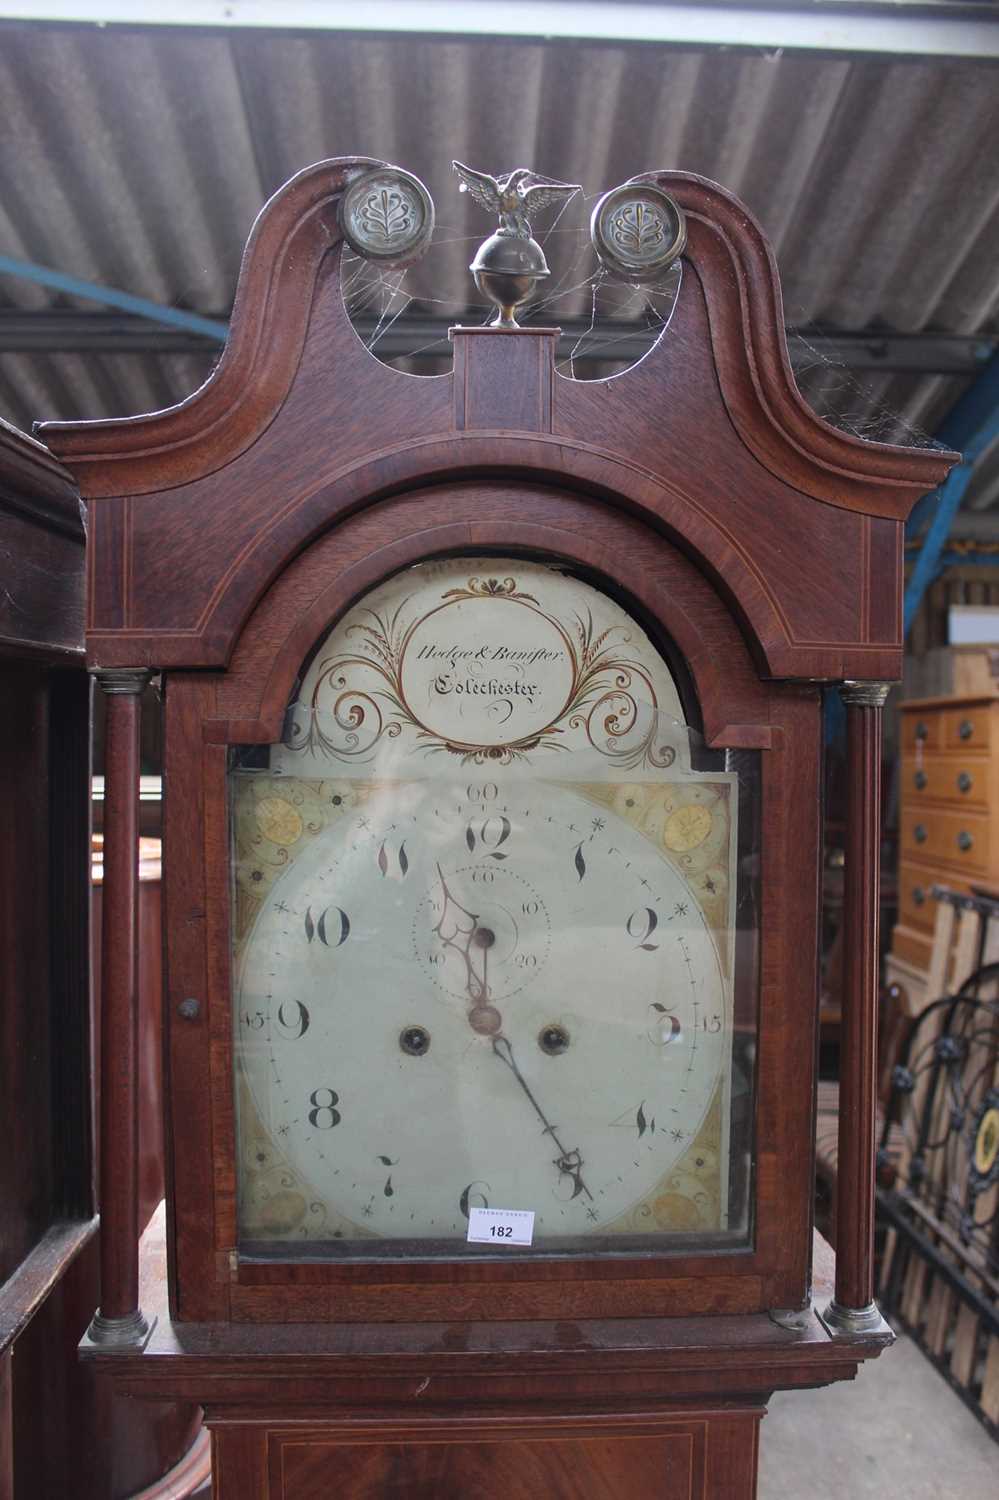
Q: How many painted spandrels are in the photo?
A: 4